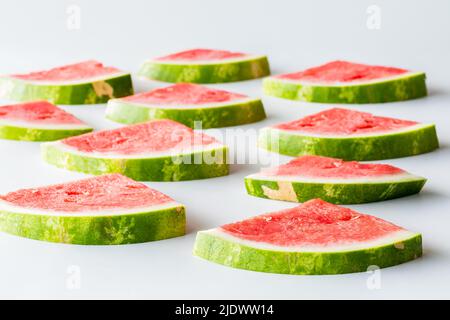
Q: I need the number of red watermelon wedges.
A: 10